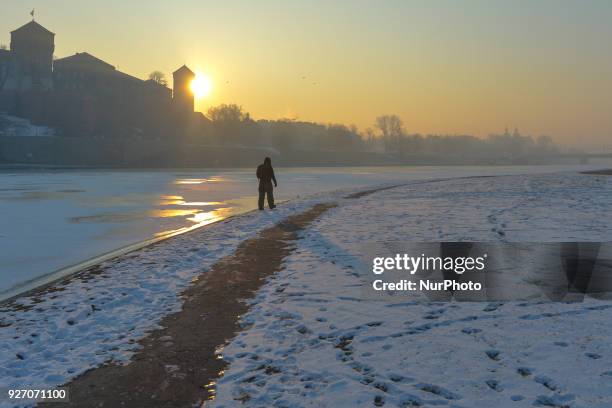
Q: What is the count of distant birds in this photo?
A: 3